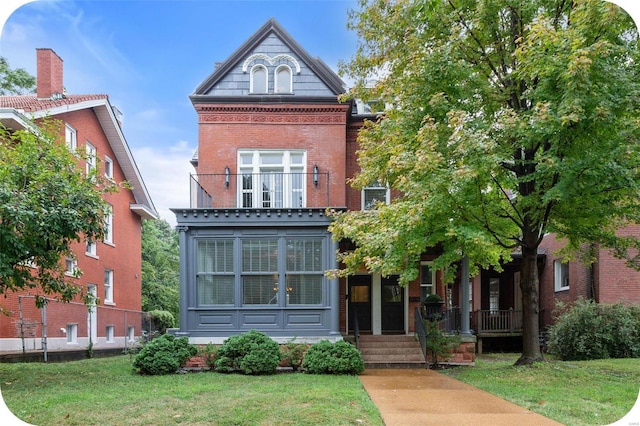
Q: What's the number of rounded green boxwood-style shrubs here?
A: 3